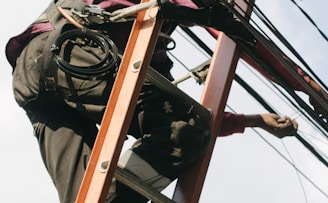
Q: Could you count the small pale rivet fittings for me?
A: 2